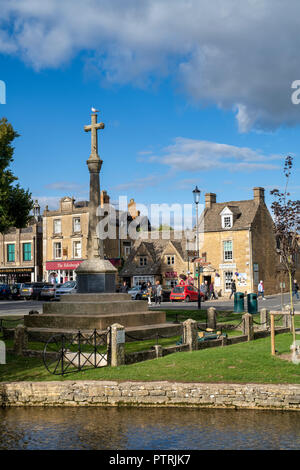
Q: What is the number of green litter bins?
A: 2